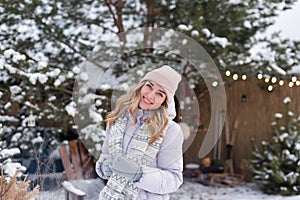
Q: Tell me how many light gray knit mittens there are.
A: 2